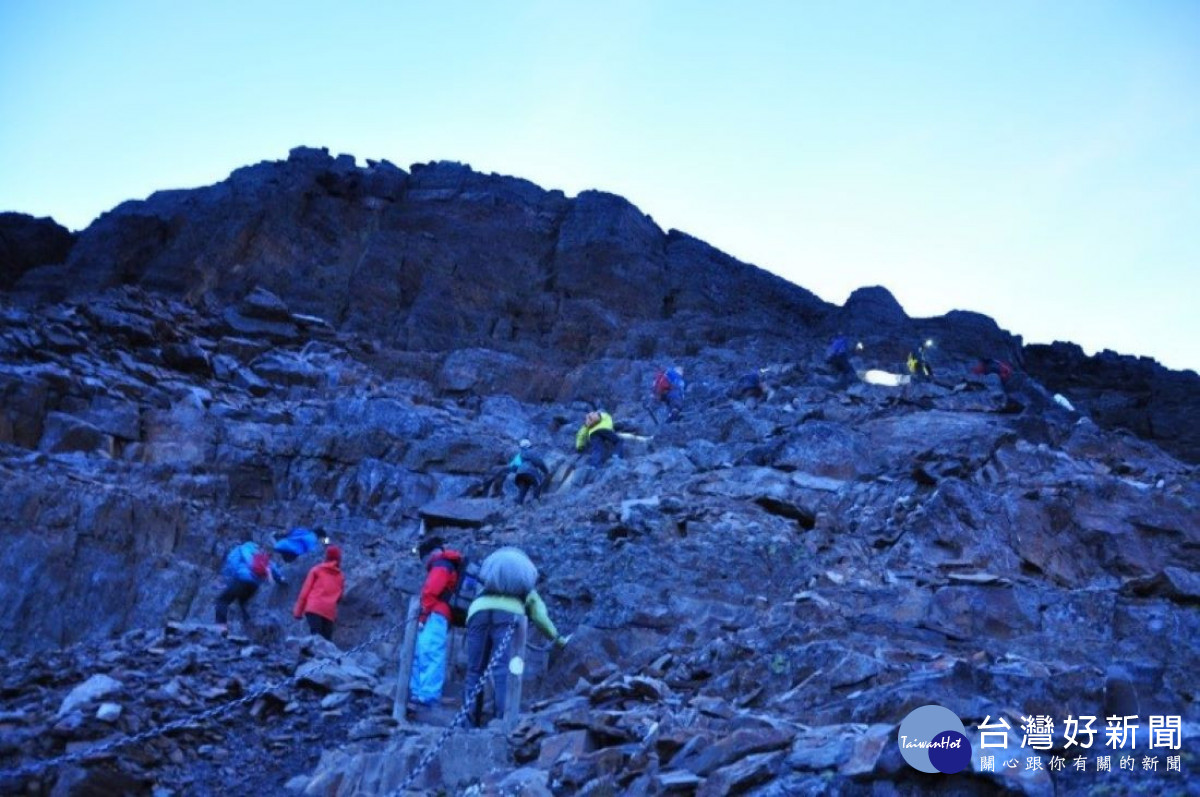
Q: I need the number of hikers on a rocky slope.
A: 12